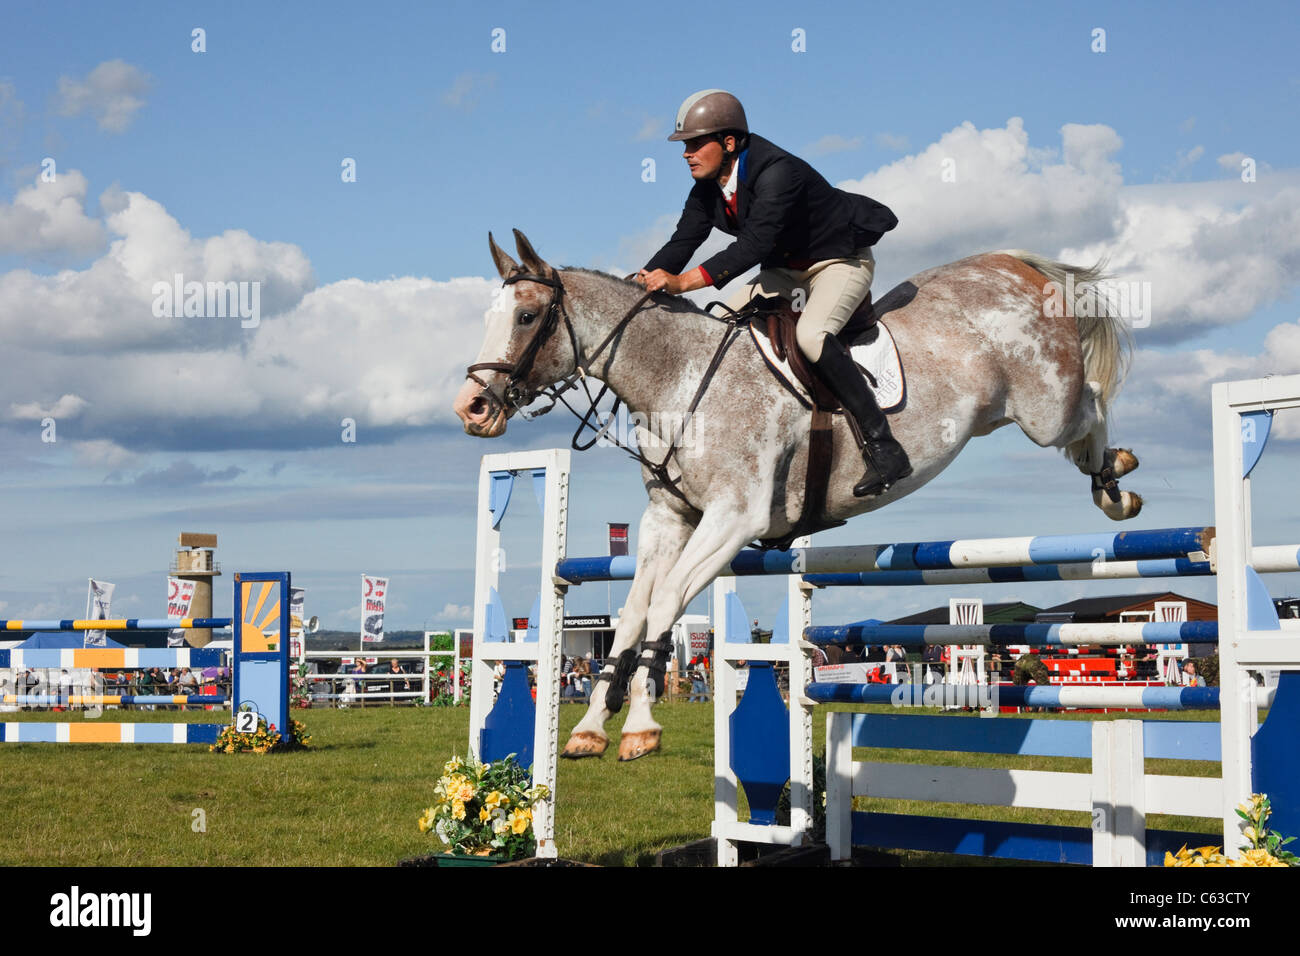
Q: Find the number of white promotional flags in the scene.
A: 4